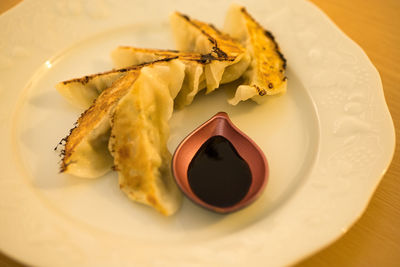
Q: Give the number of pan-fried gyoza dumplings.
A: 6